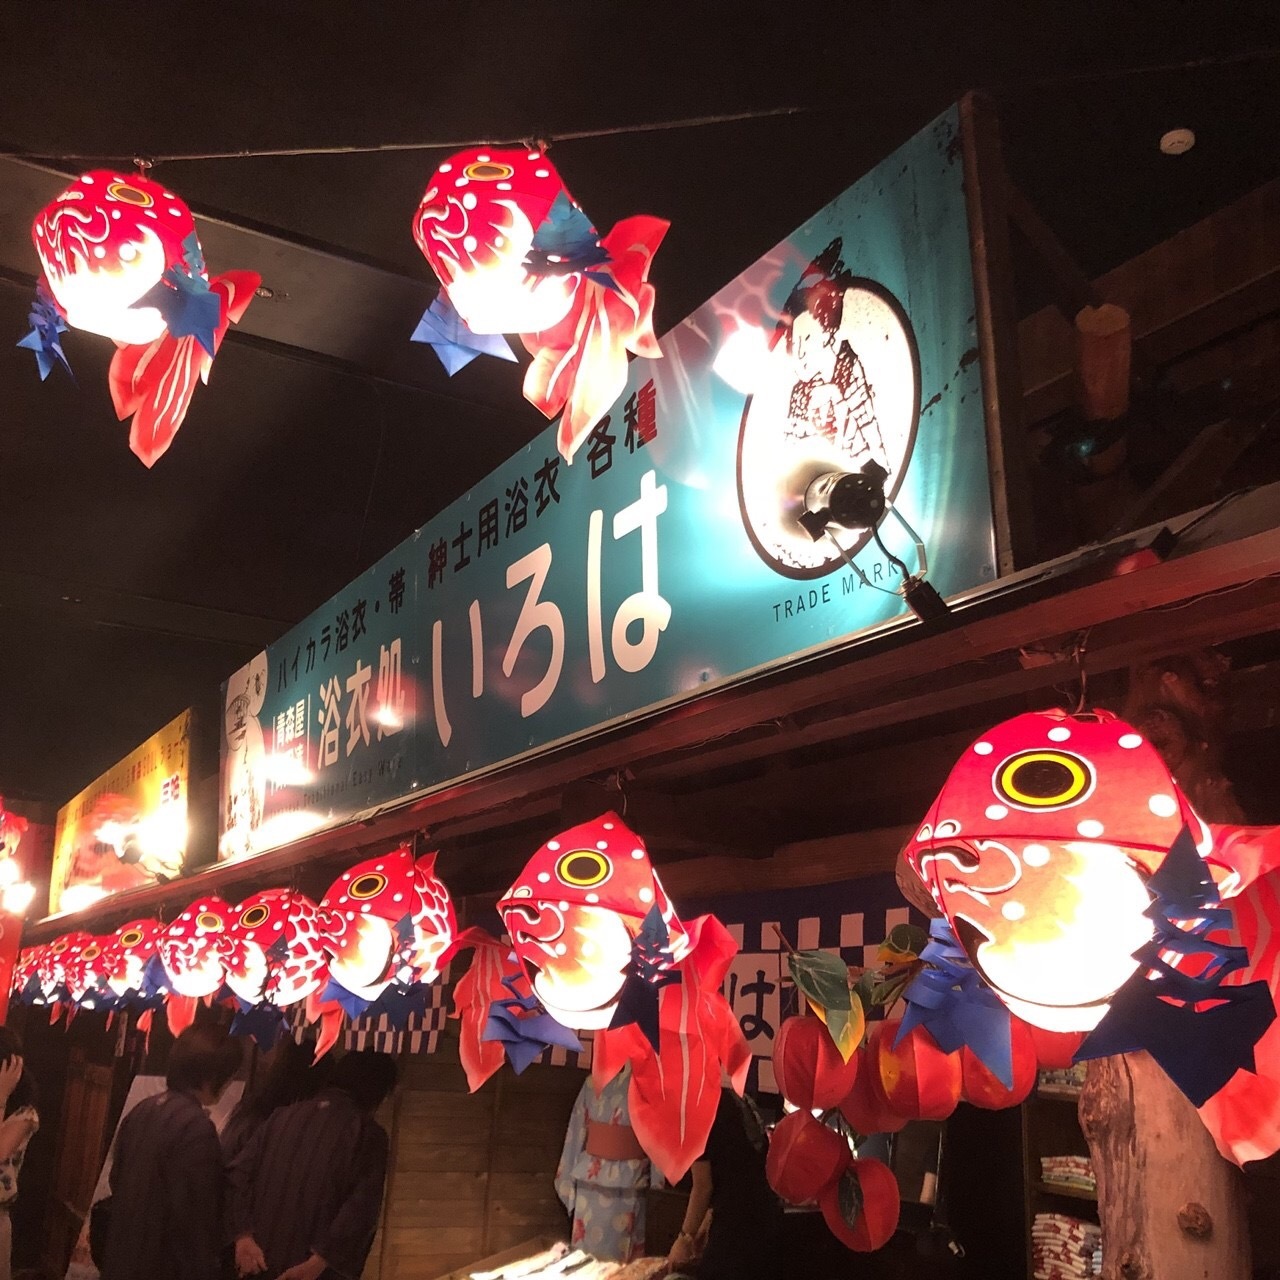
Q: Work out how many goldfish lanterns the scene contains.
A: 11